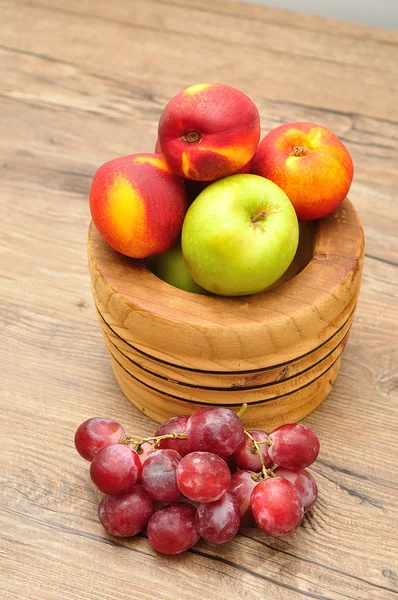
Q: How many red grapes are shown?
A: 15